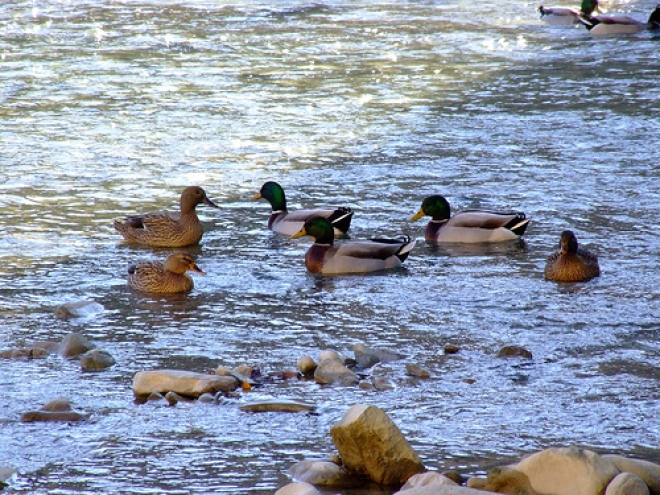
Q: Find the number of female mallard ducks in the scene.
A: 3